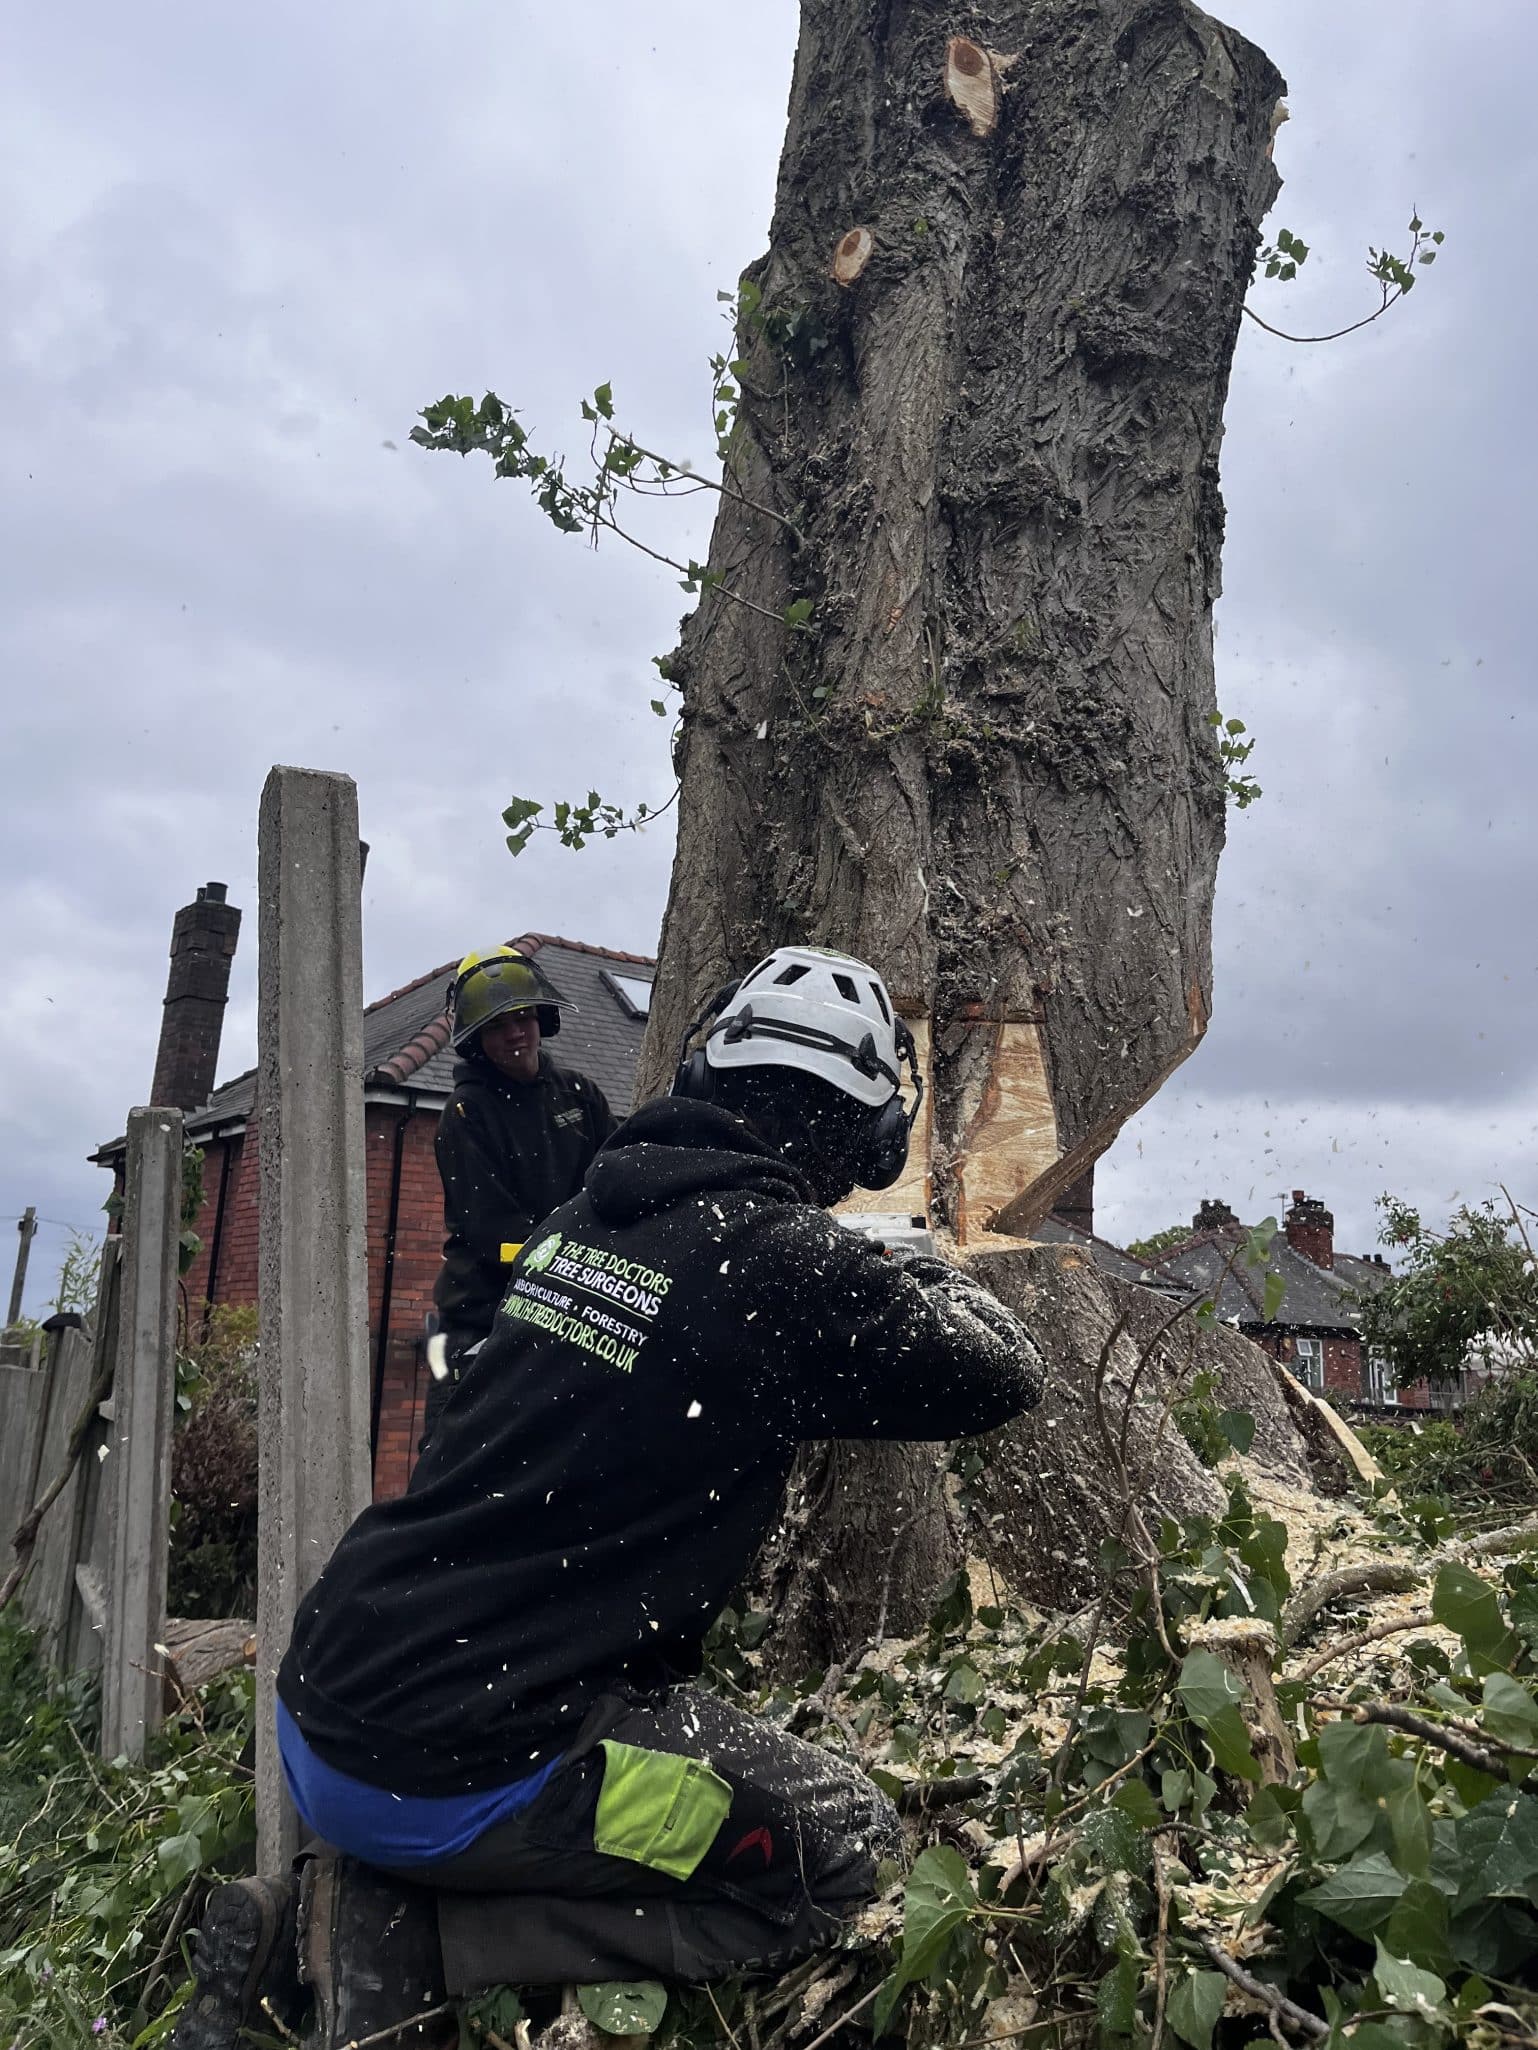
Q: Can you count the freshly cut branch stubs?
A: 2